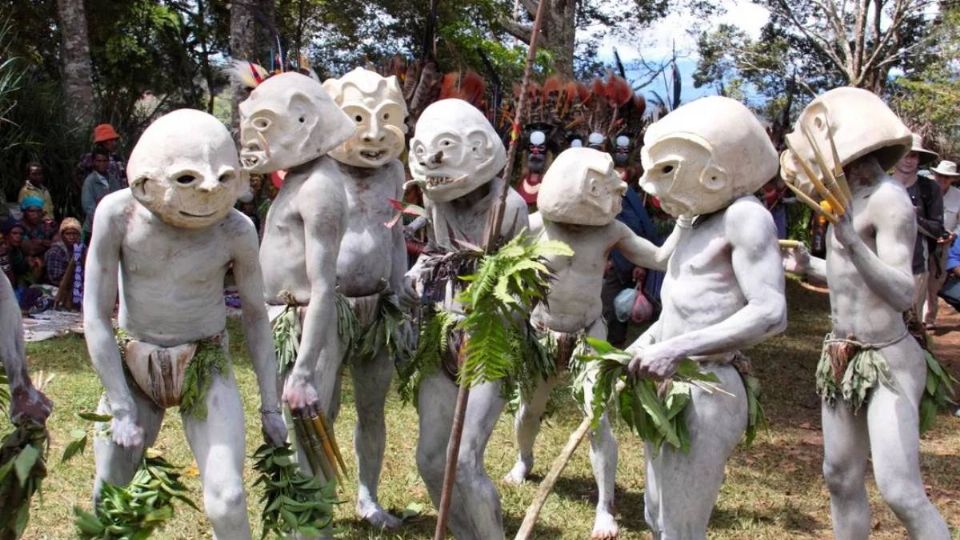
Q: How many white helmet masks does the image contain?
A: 7